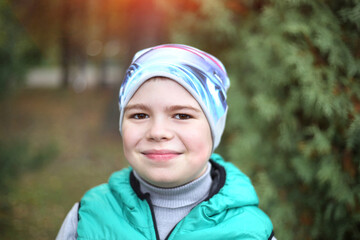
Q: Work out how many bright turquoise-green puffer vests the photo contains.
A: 1